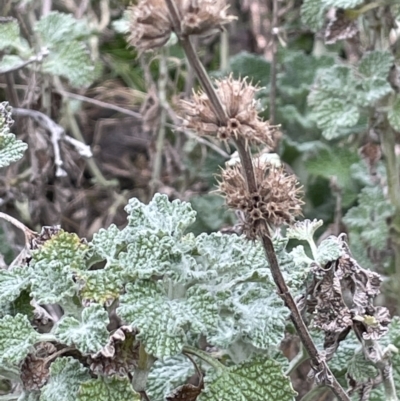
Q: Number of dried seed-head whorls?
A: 3